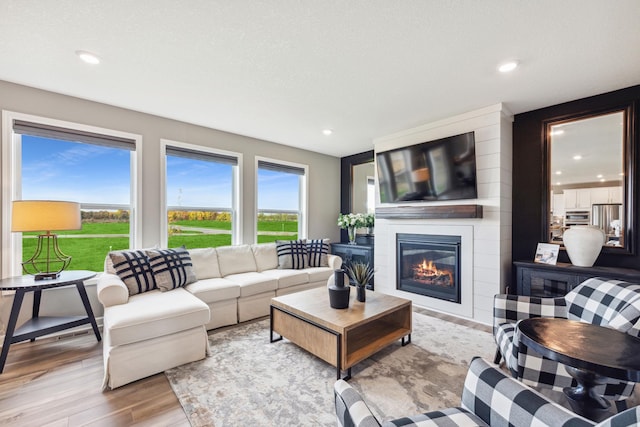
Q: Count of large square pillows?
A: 4